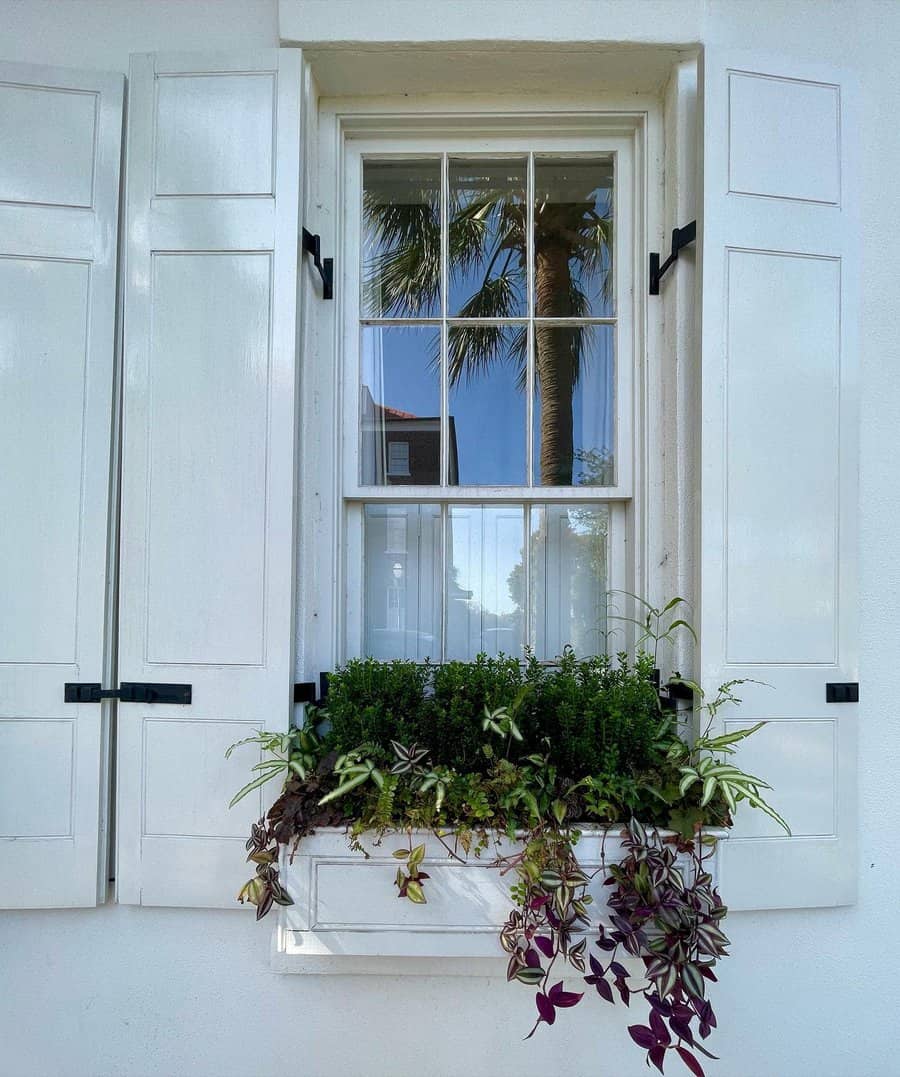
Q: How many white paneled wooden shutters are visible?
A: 3